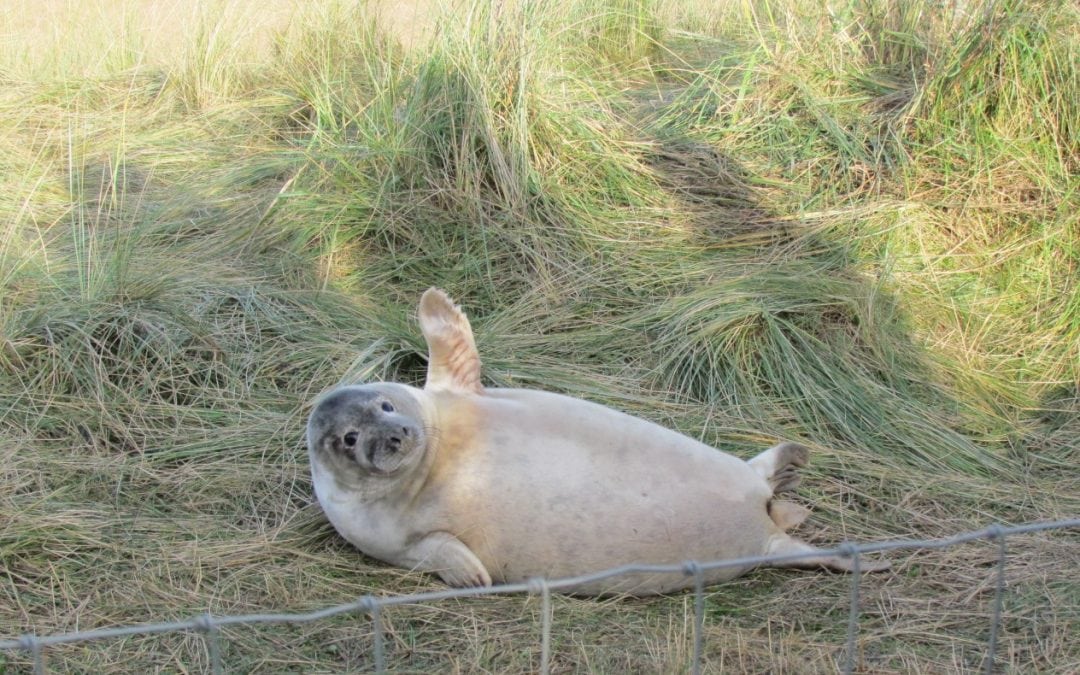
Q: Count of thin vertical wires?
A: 7